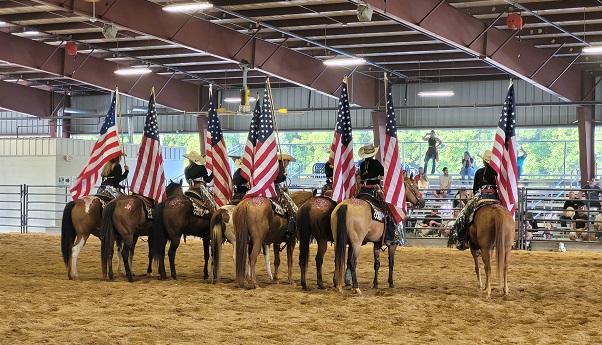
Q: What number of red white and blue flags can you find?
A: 8